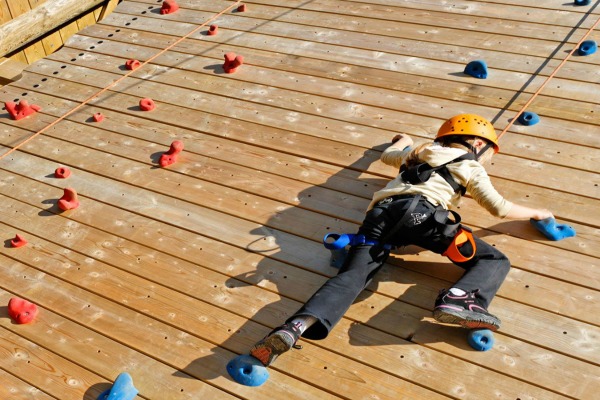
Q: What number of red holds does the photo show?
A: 13